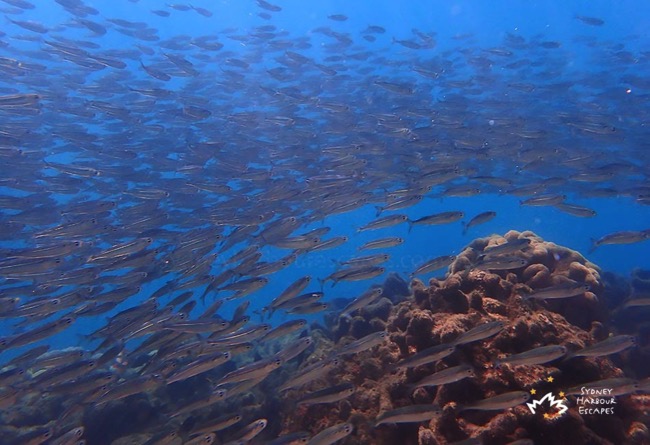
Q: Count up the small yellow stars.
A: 4